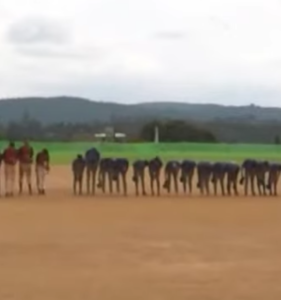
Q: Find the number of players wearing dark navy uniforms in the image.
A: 14